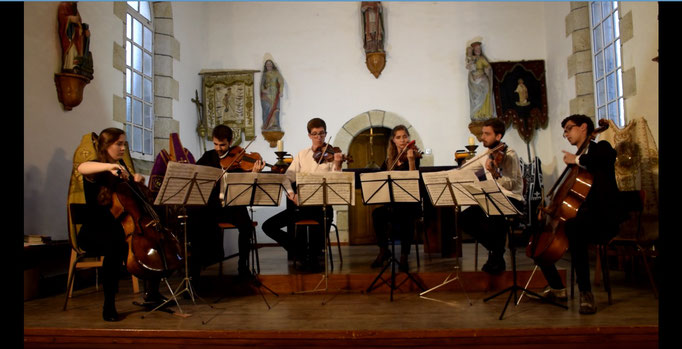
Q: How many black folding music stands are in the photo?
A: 3